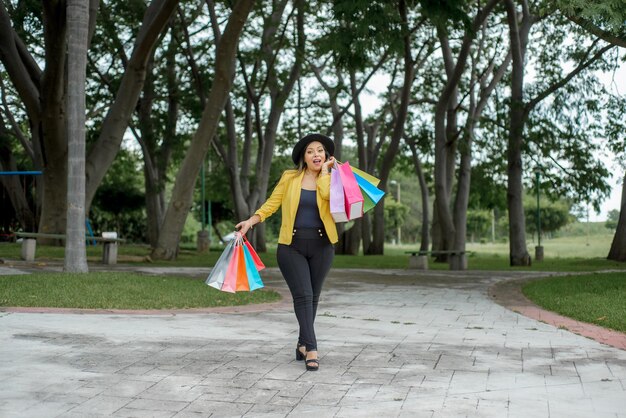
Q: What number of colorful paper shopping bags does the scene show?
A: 10